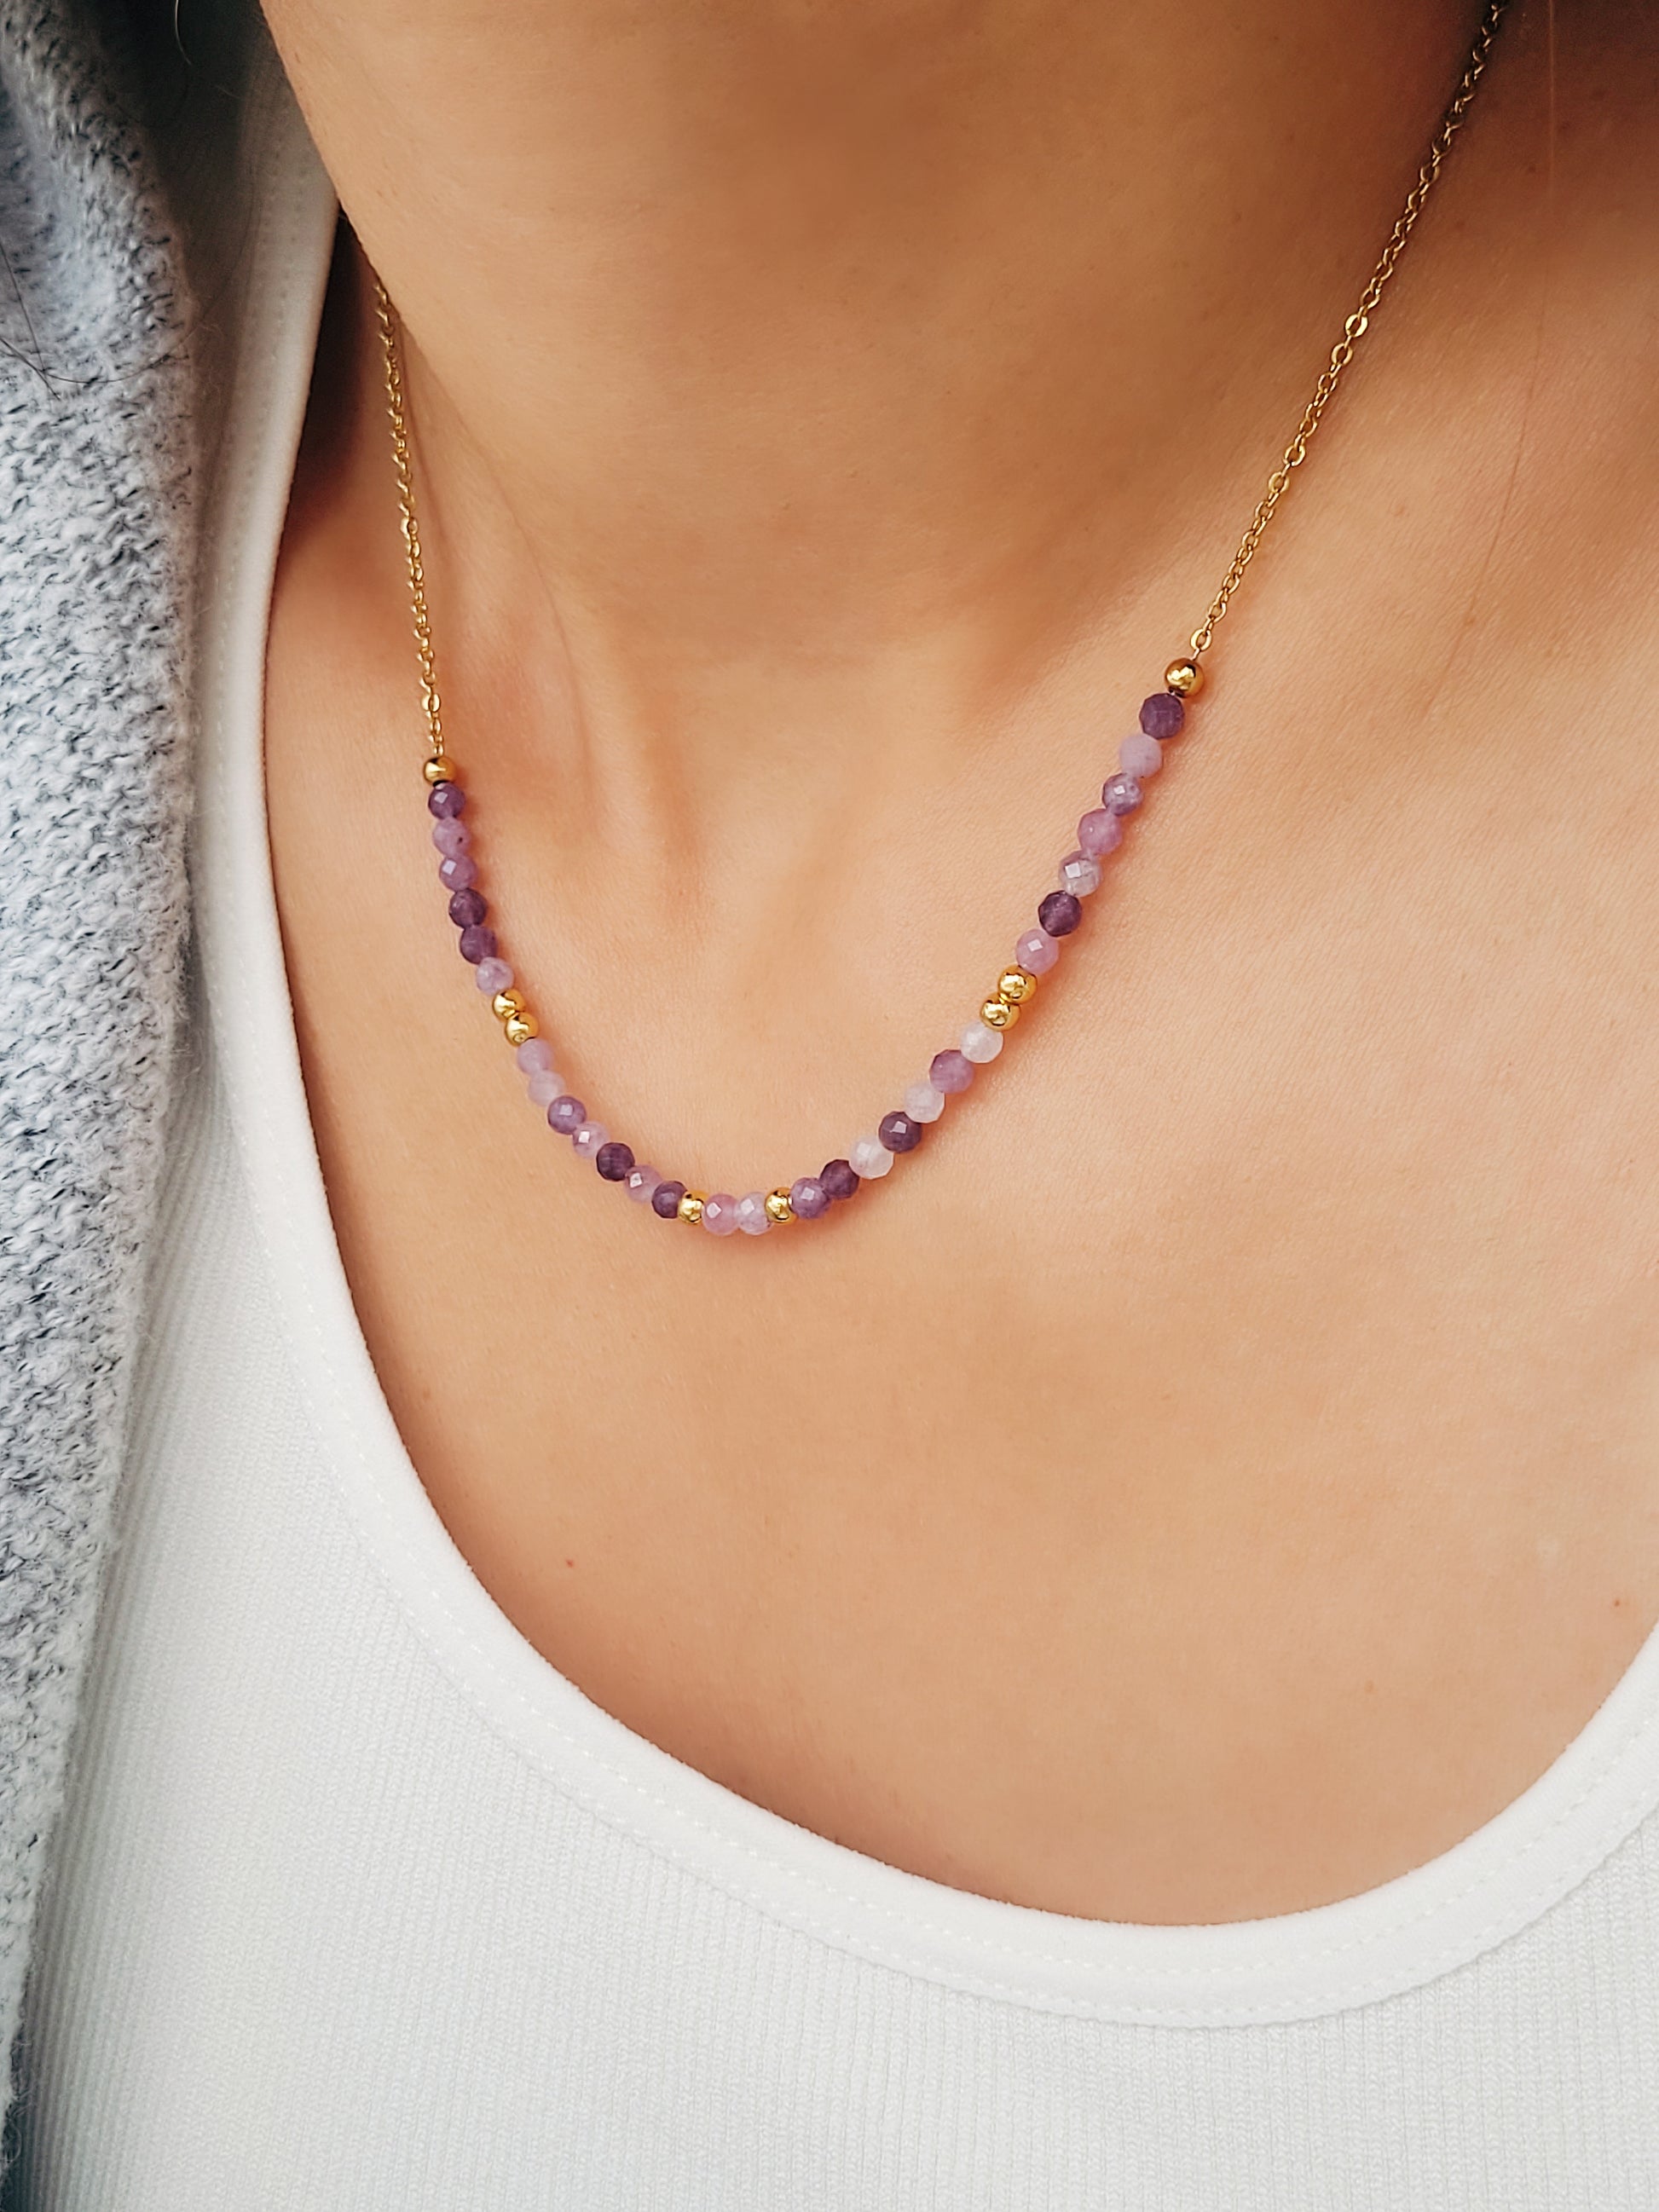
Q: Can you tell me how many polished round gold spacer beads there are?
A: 8